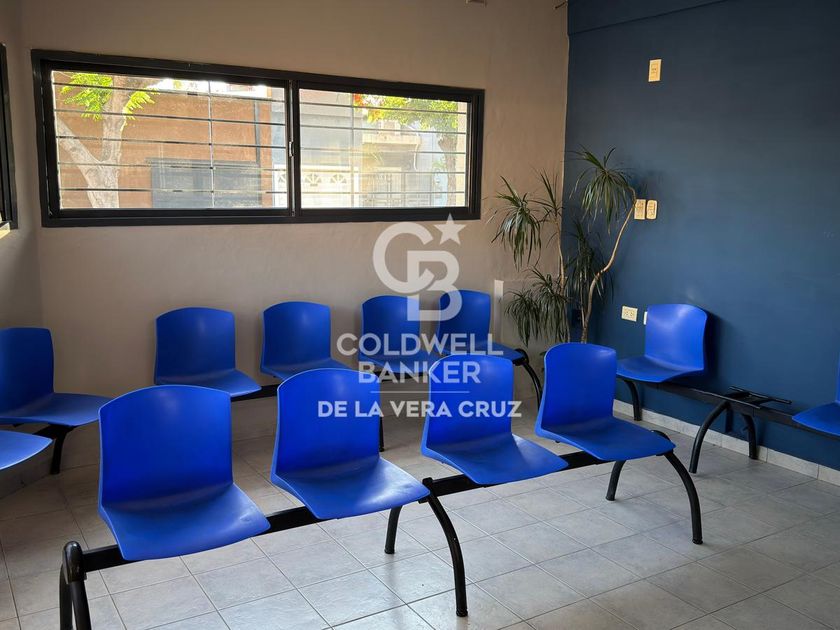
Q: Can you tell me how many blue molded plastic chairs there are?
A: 12